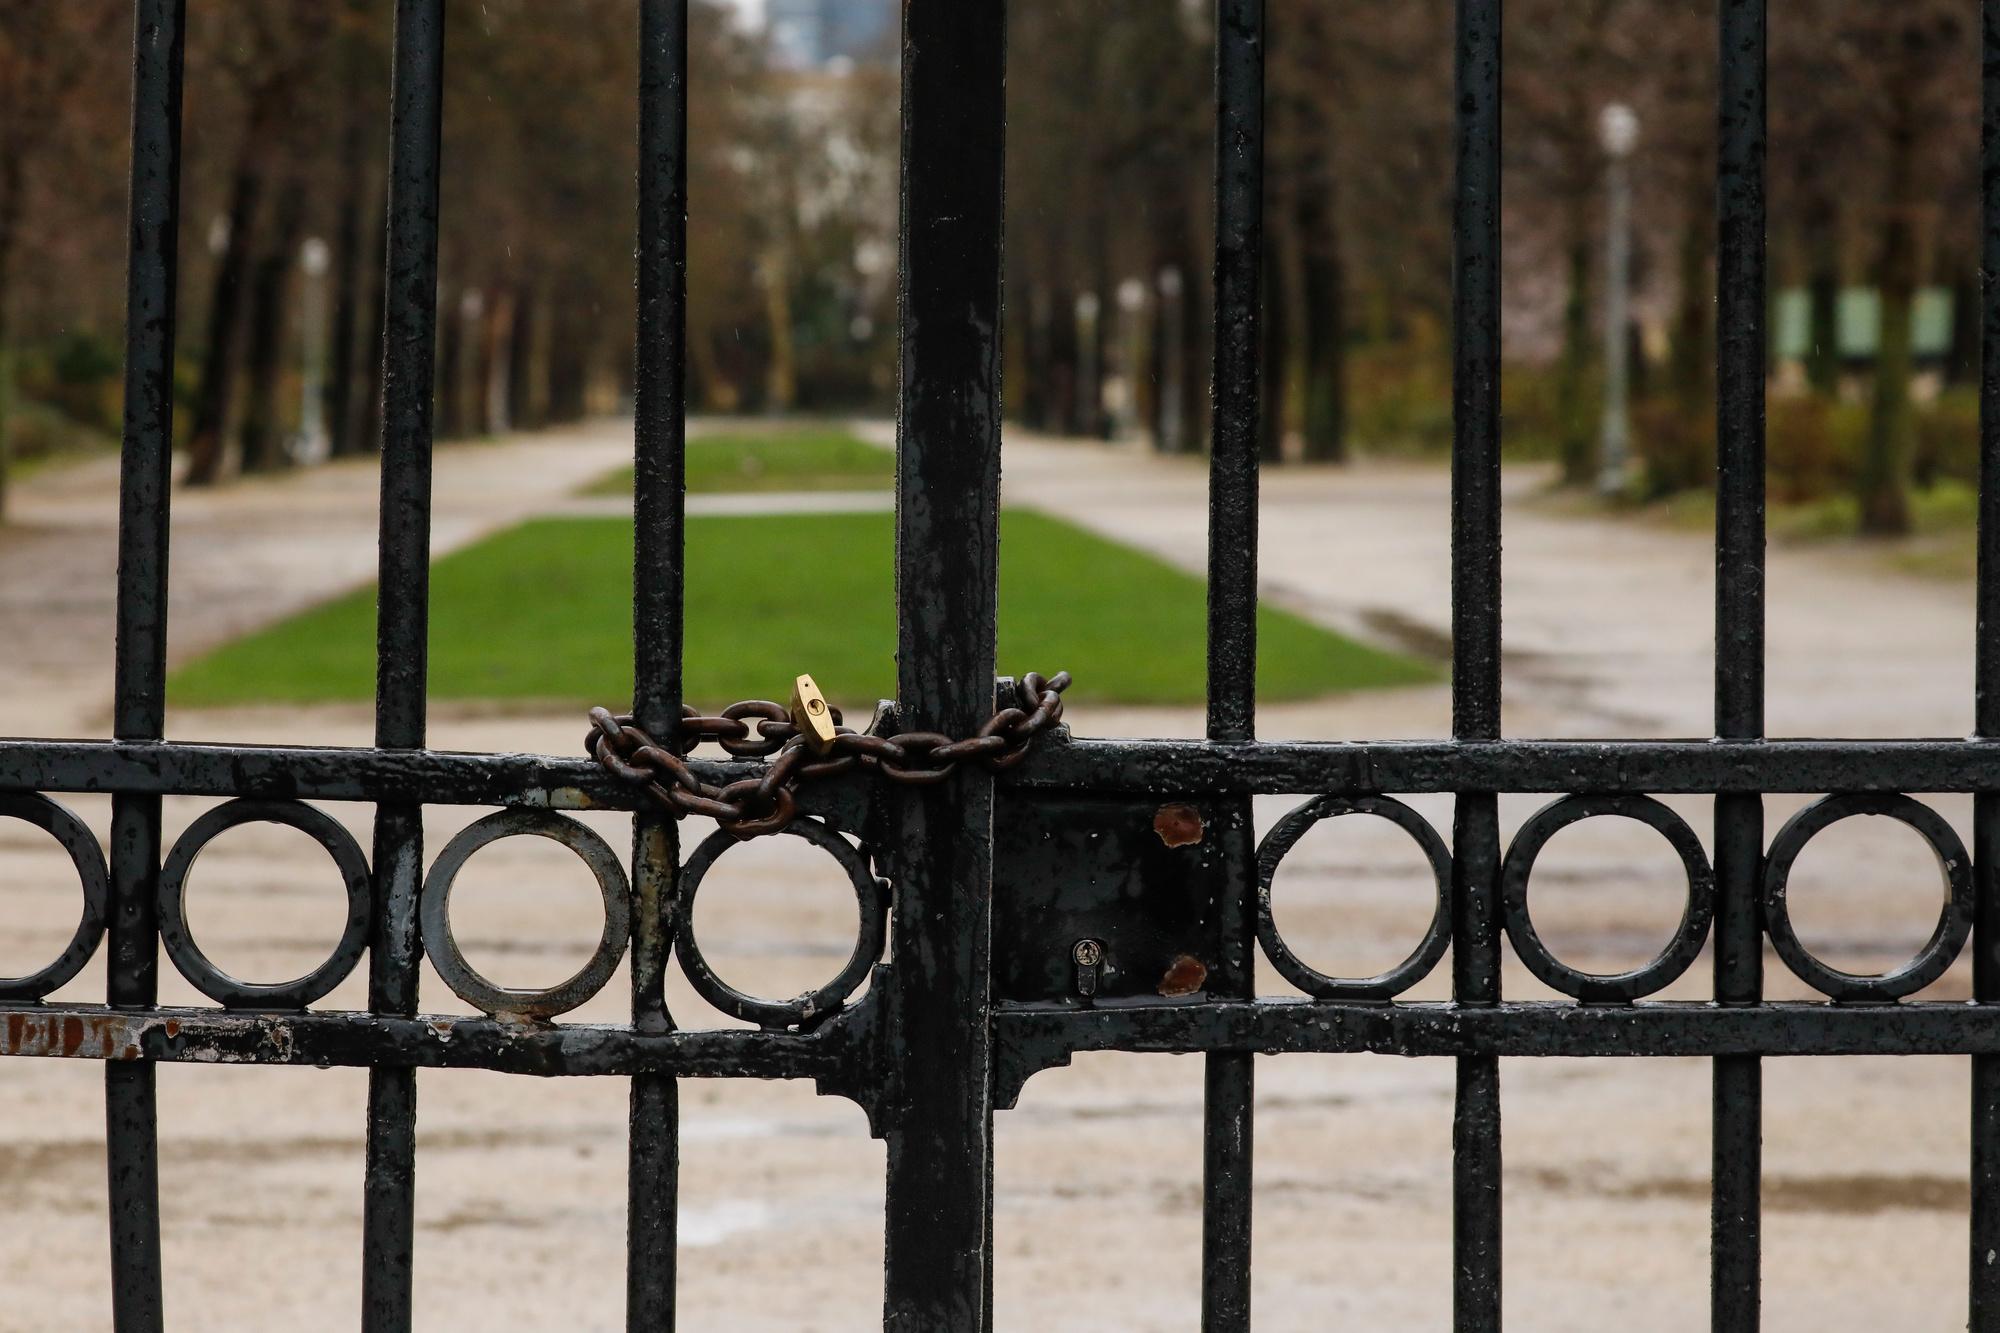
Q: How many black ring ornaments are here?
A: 7